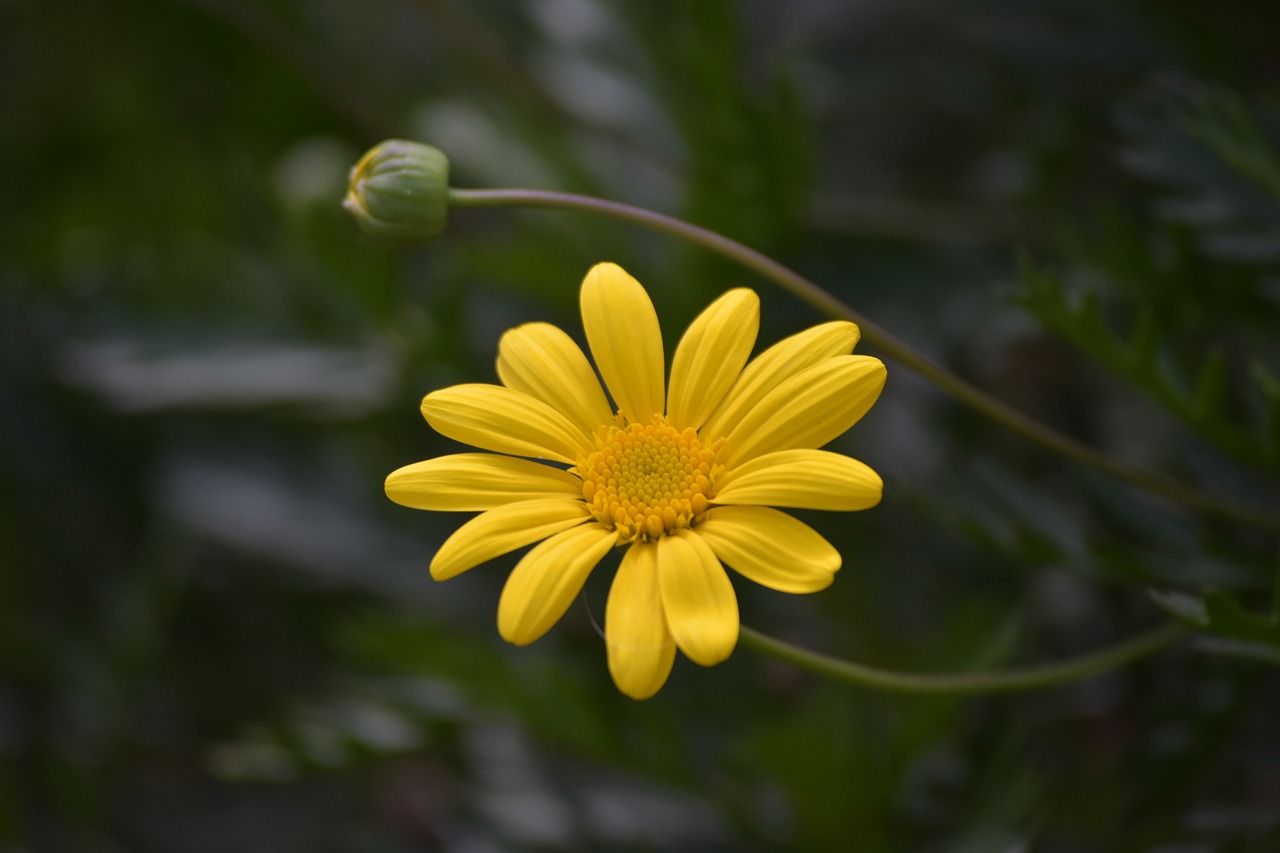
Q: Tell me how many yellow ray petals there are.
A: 13